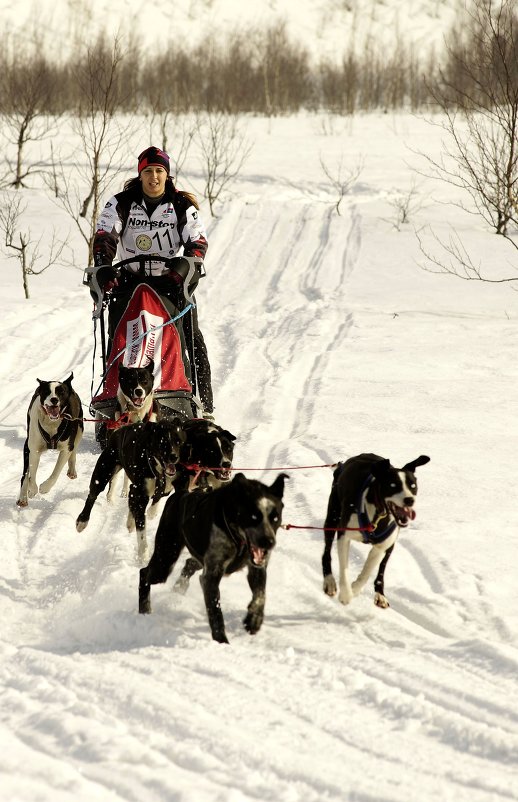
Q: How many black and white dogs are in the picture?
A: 6